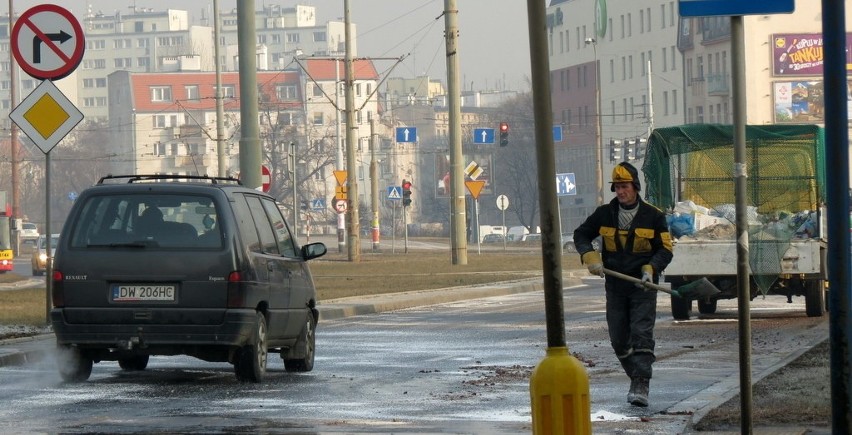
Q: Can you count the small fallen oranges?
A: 0